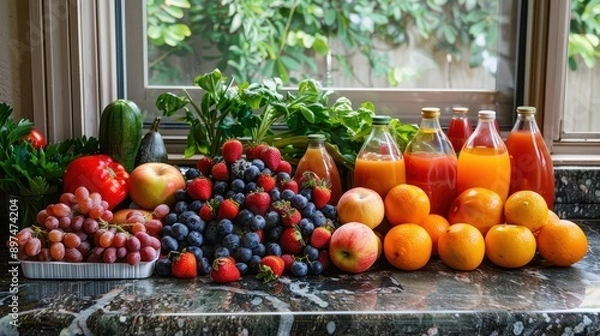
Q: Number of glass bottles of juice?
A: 6